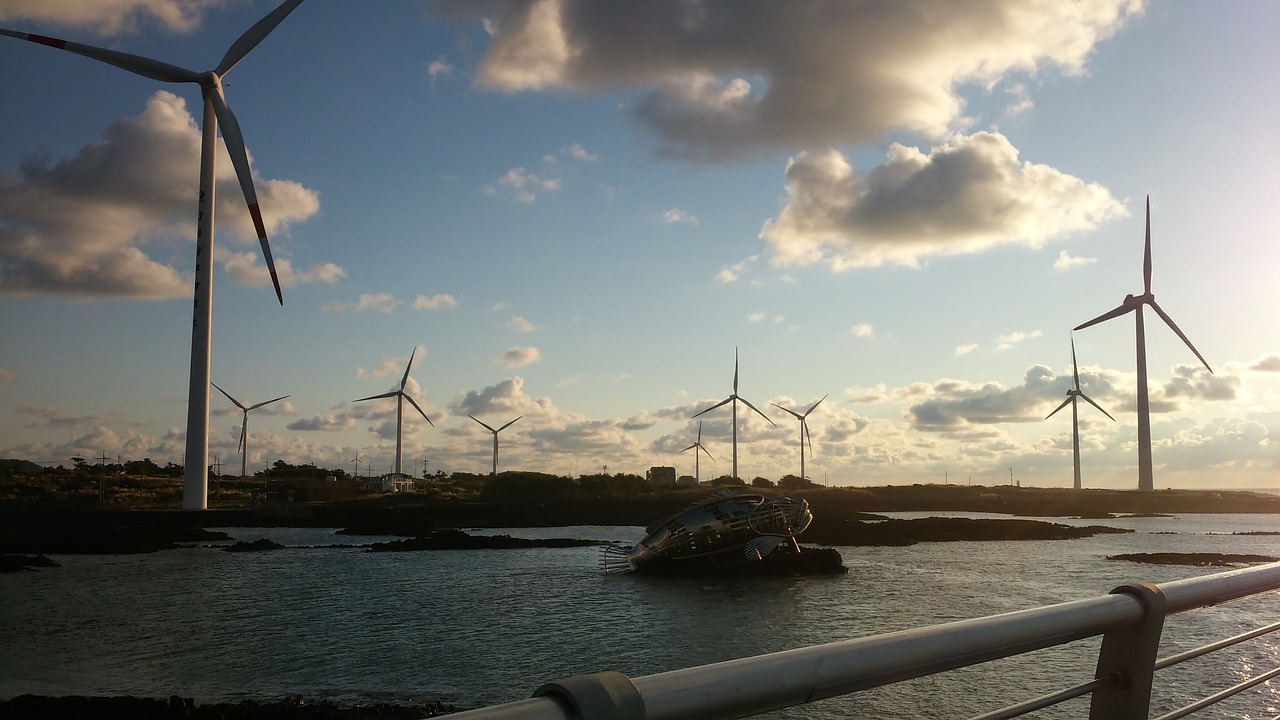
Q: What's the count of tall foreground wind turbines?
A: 2